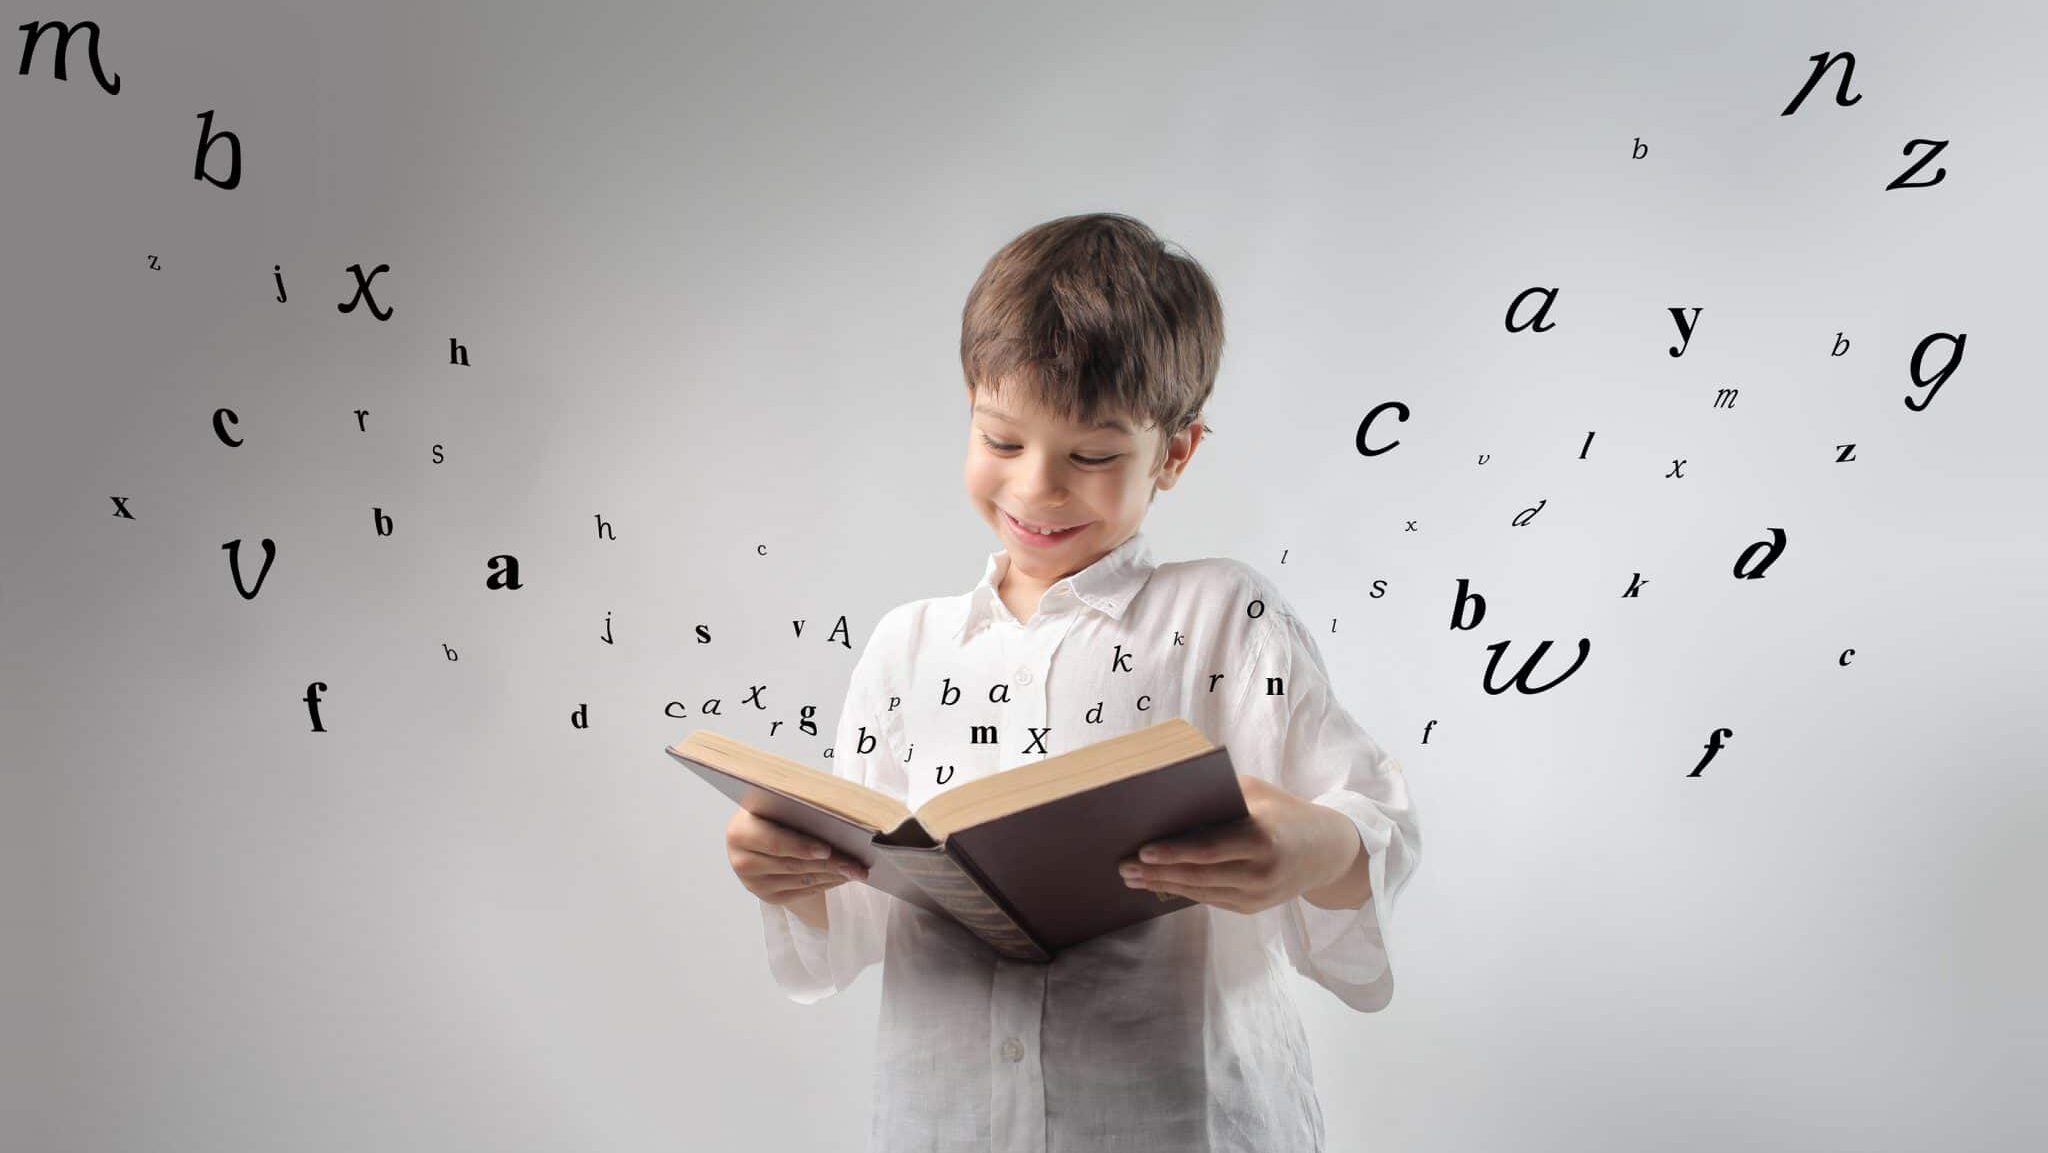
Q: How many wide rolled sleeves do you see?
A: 2